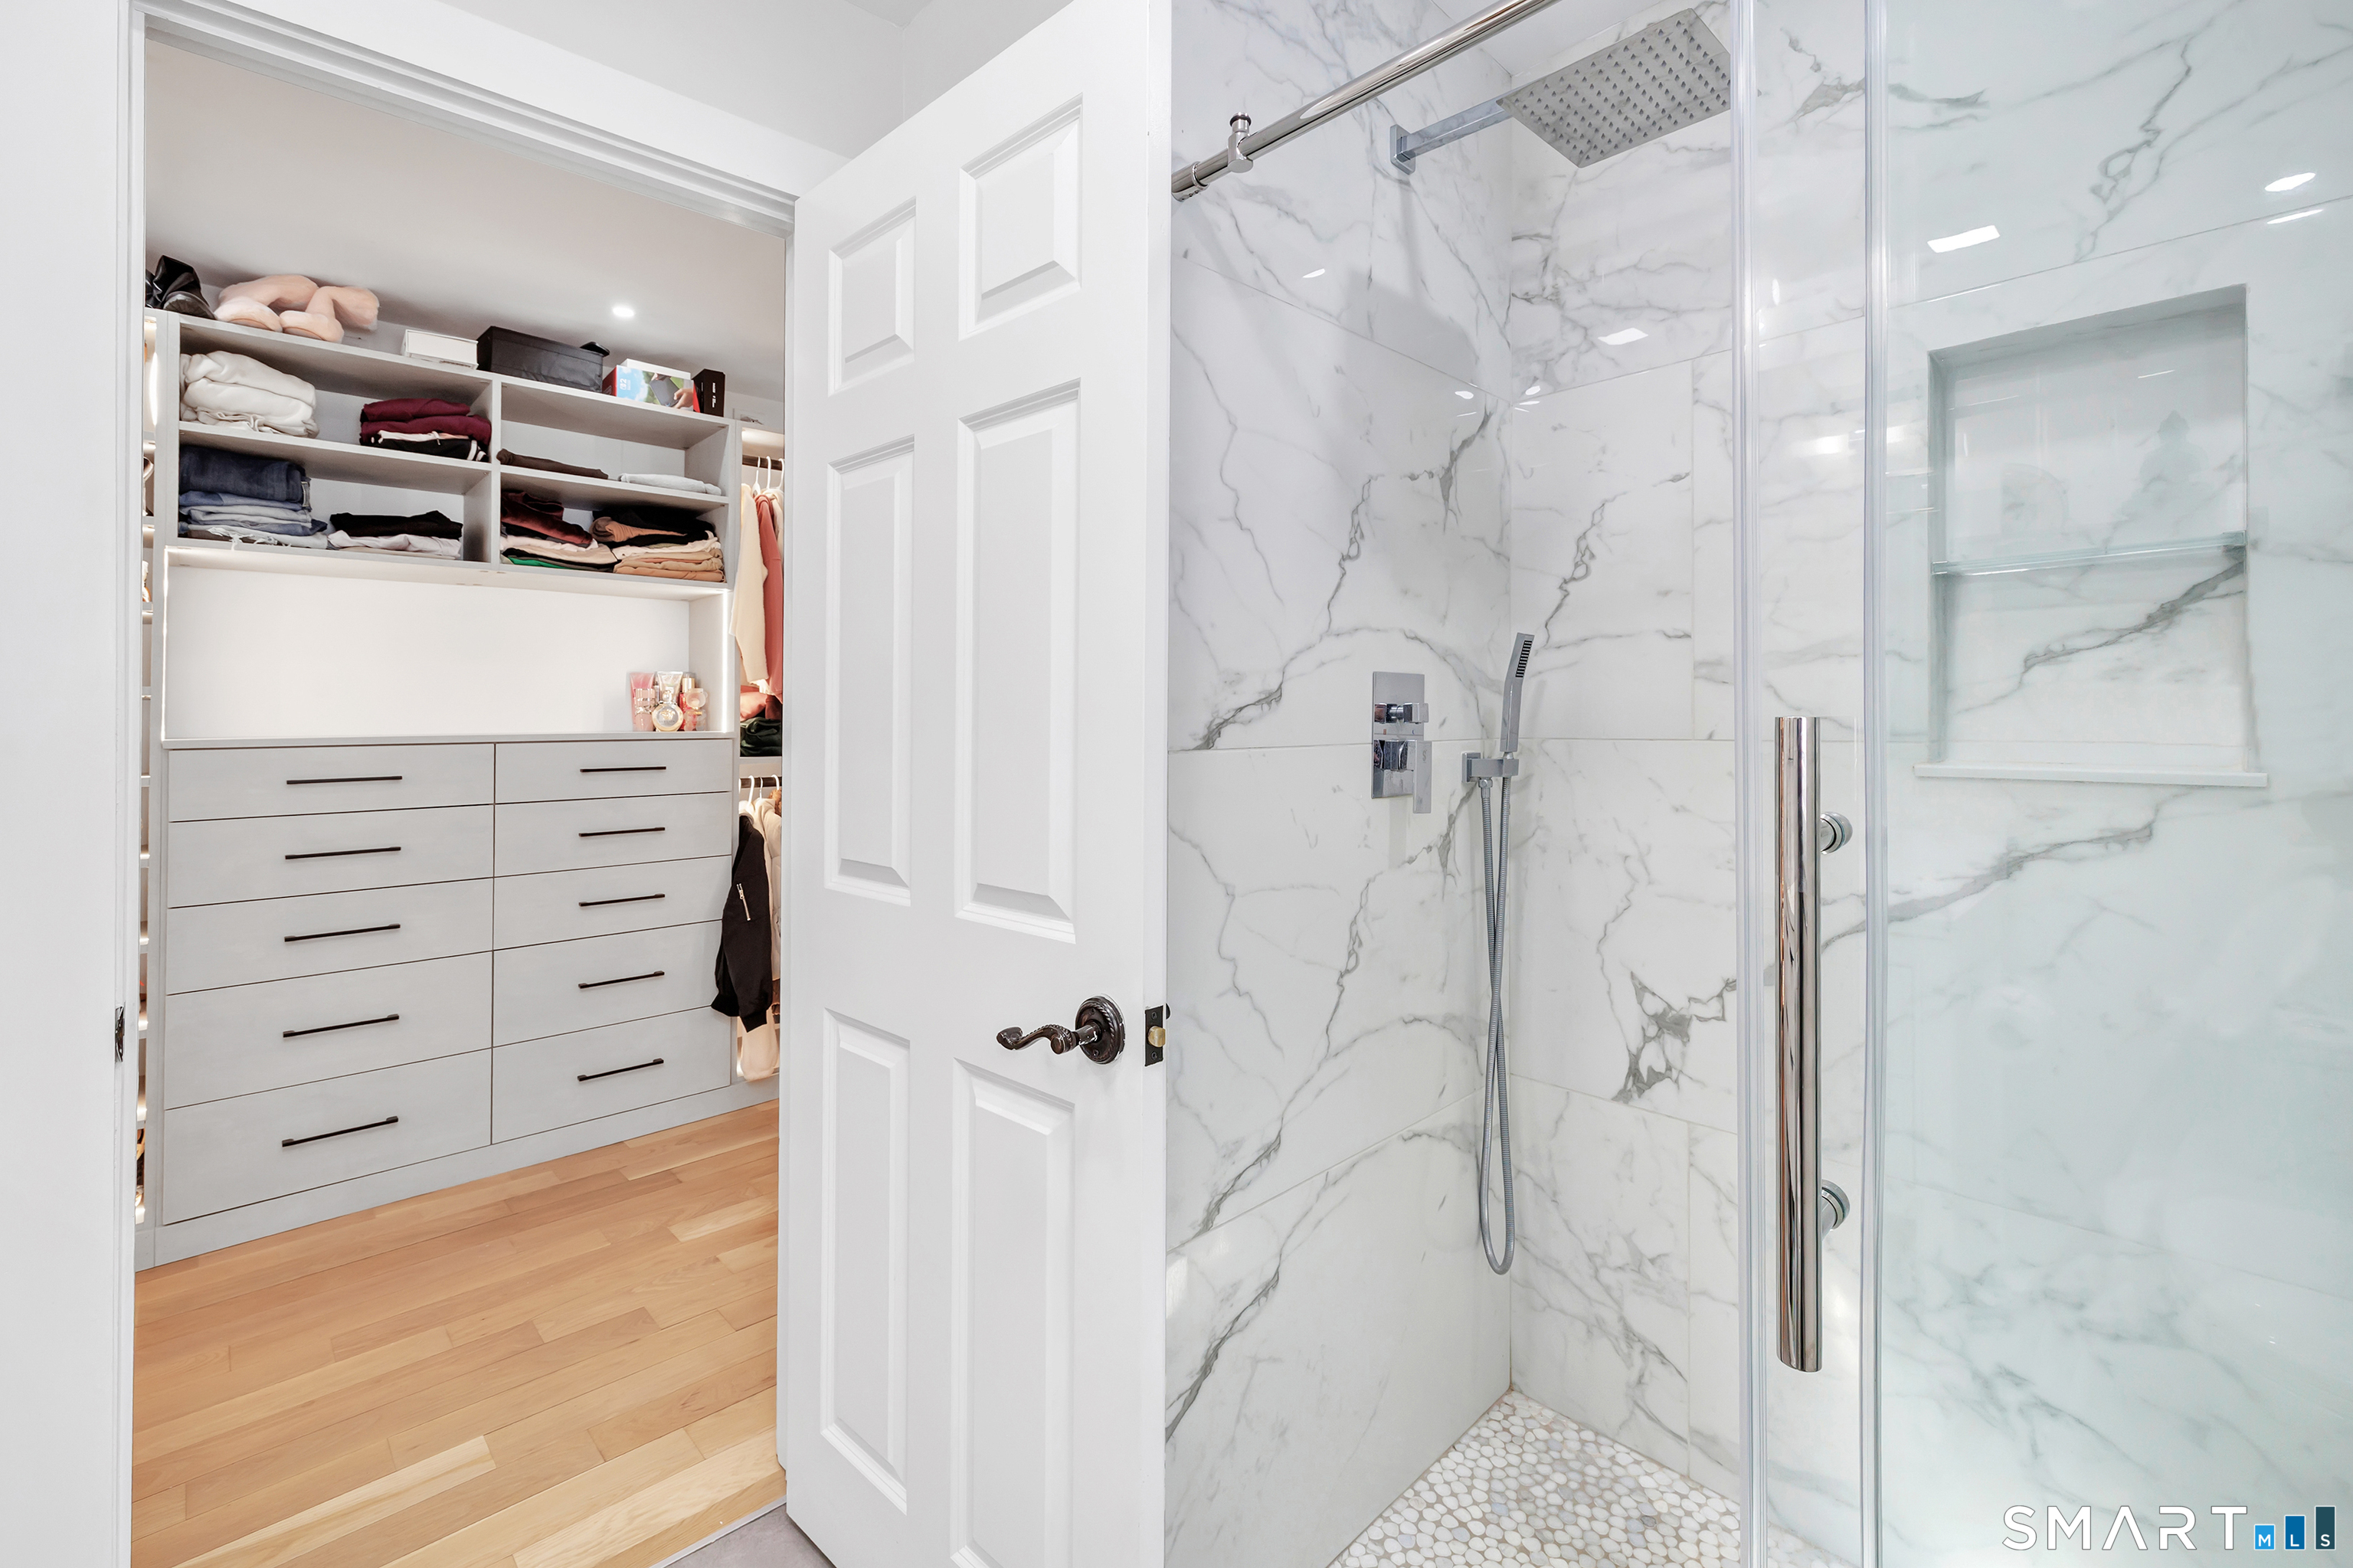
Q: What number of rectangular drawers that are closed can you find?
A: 10